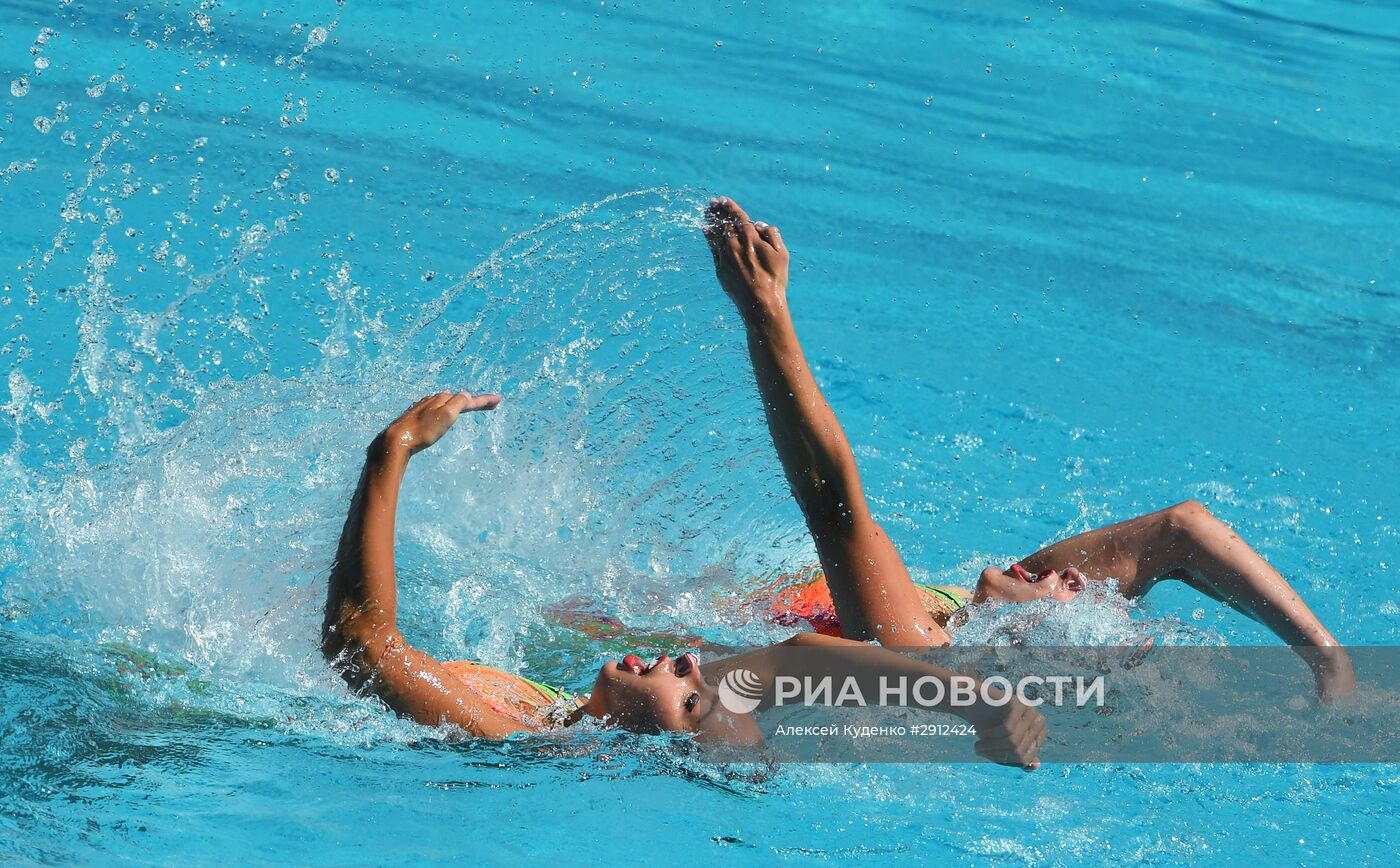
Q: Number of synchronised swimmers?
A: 2